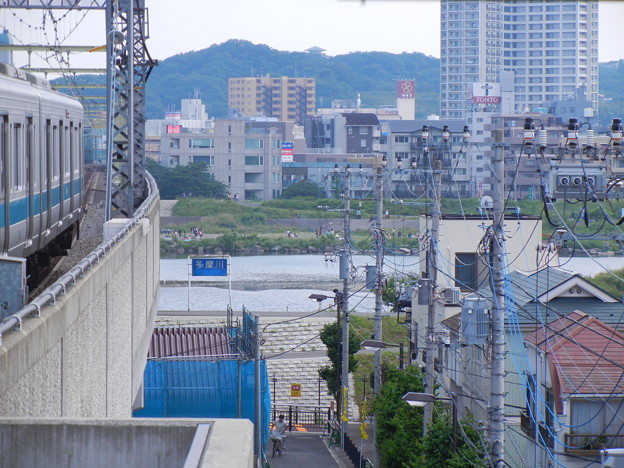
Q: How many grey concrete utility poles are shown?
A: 4